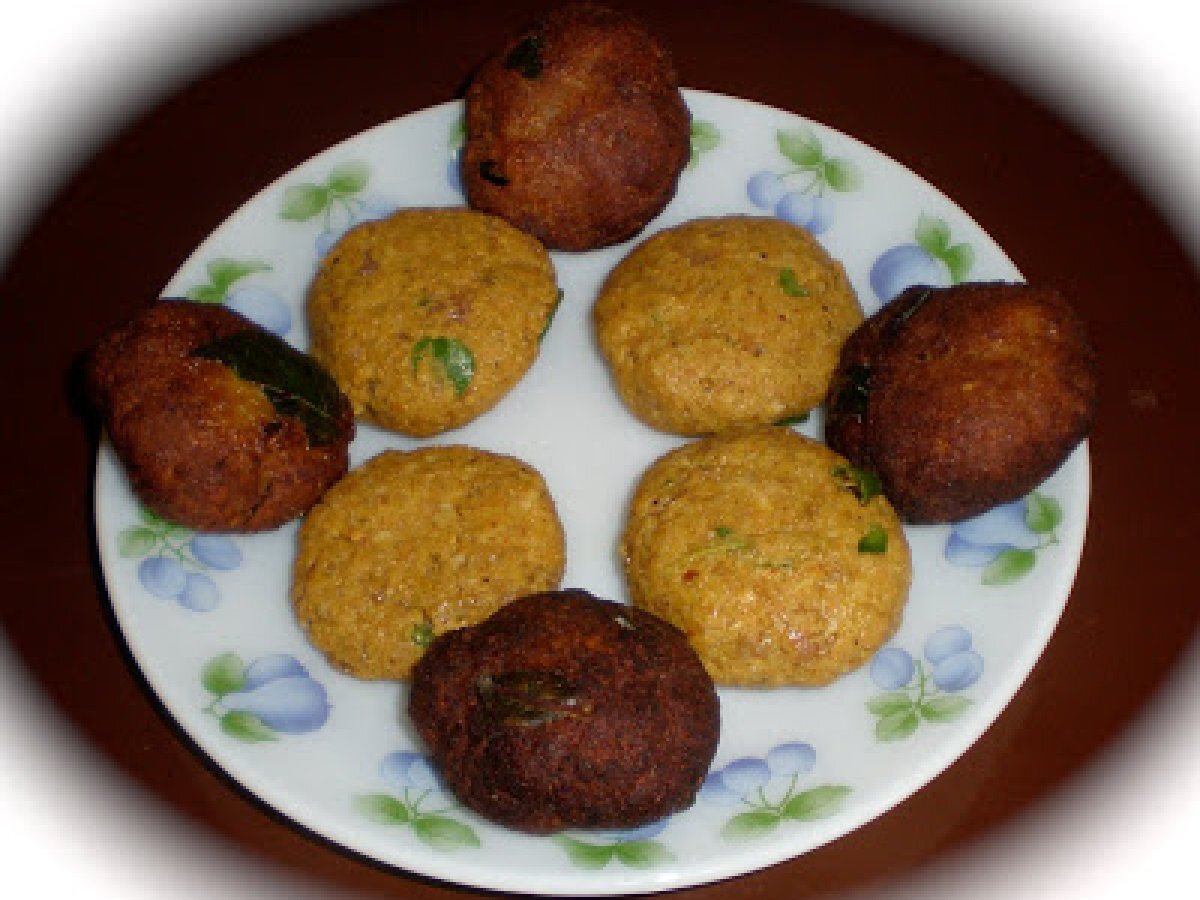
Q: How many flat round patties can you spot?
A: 4